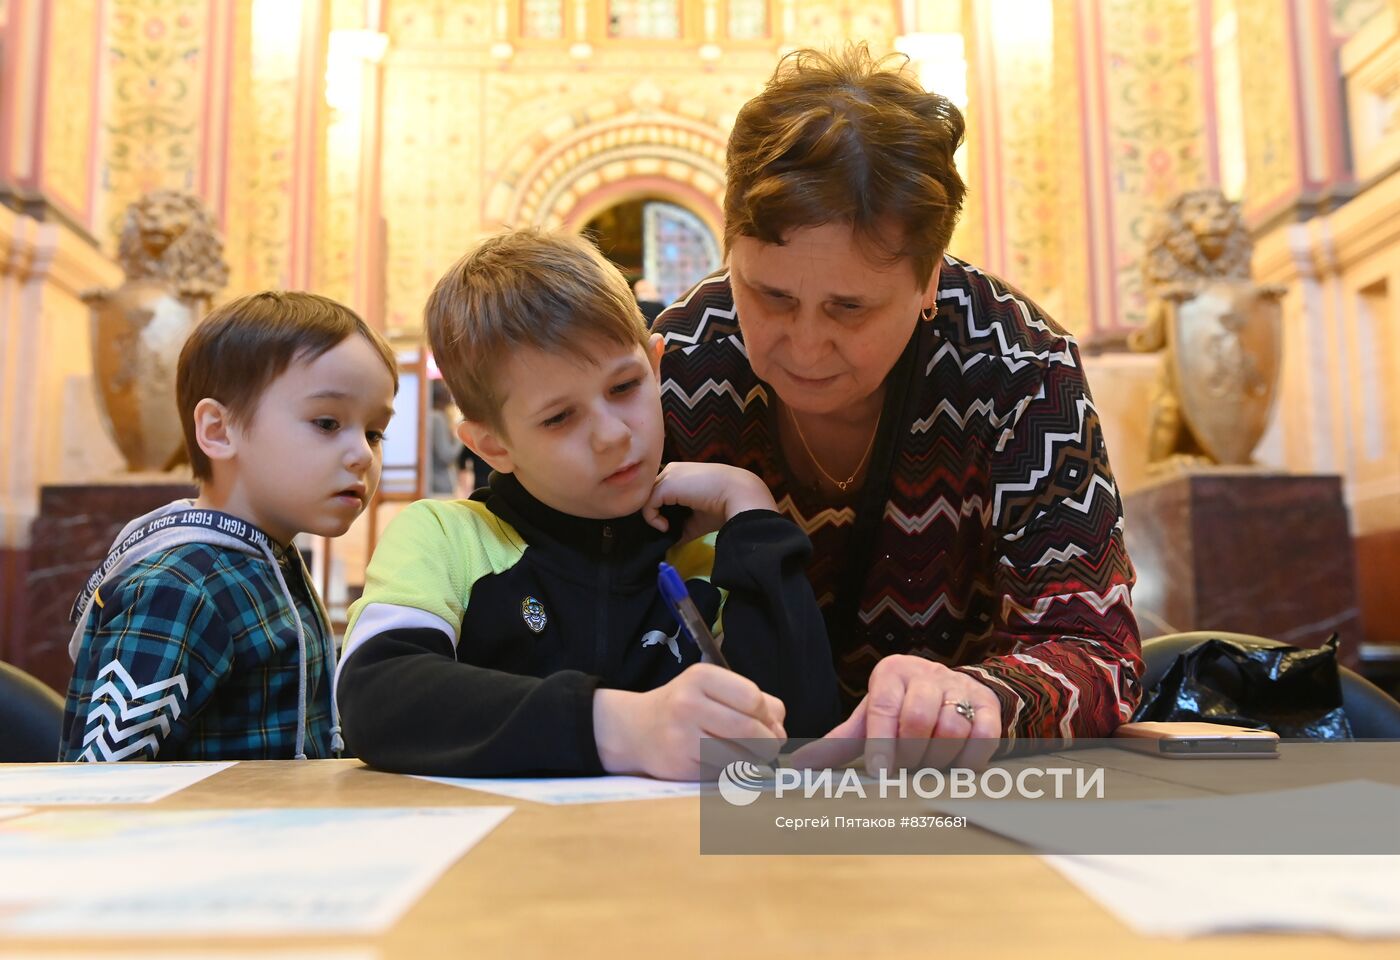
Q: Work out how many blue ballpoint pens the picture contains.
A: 1